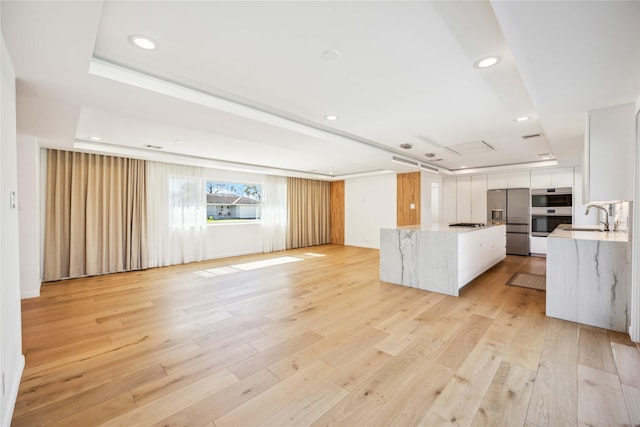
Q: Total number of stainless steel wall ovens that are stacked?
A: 2